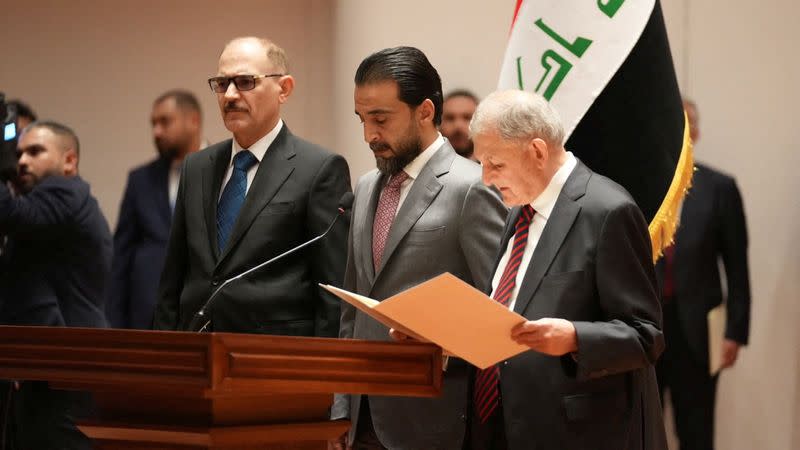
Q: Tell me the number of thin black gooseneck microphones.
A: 1